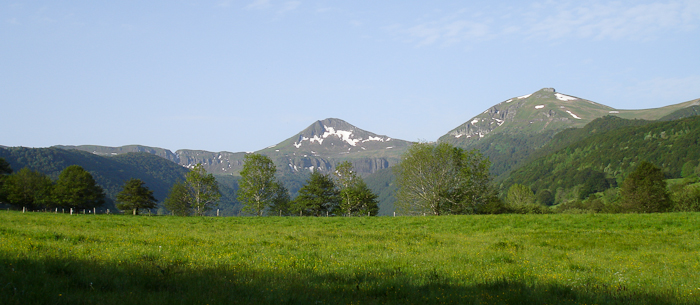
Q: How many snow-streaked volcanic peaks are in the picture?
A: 2